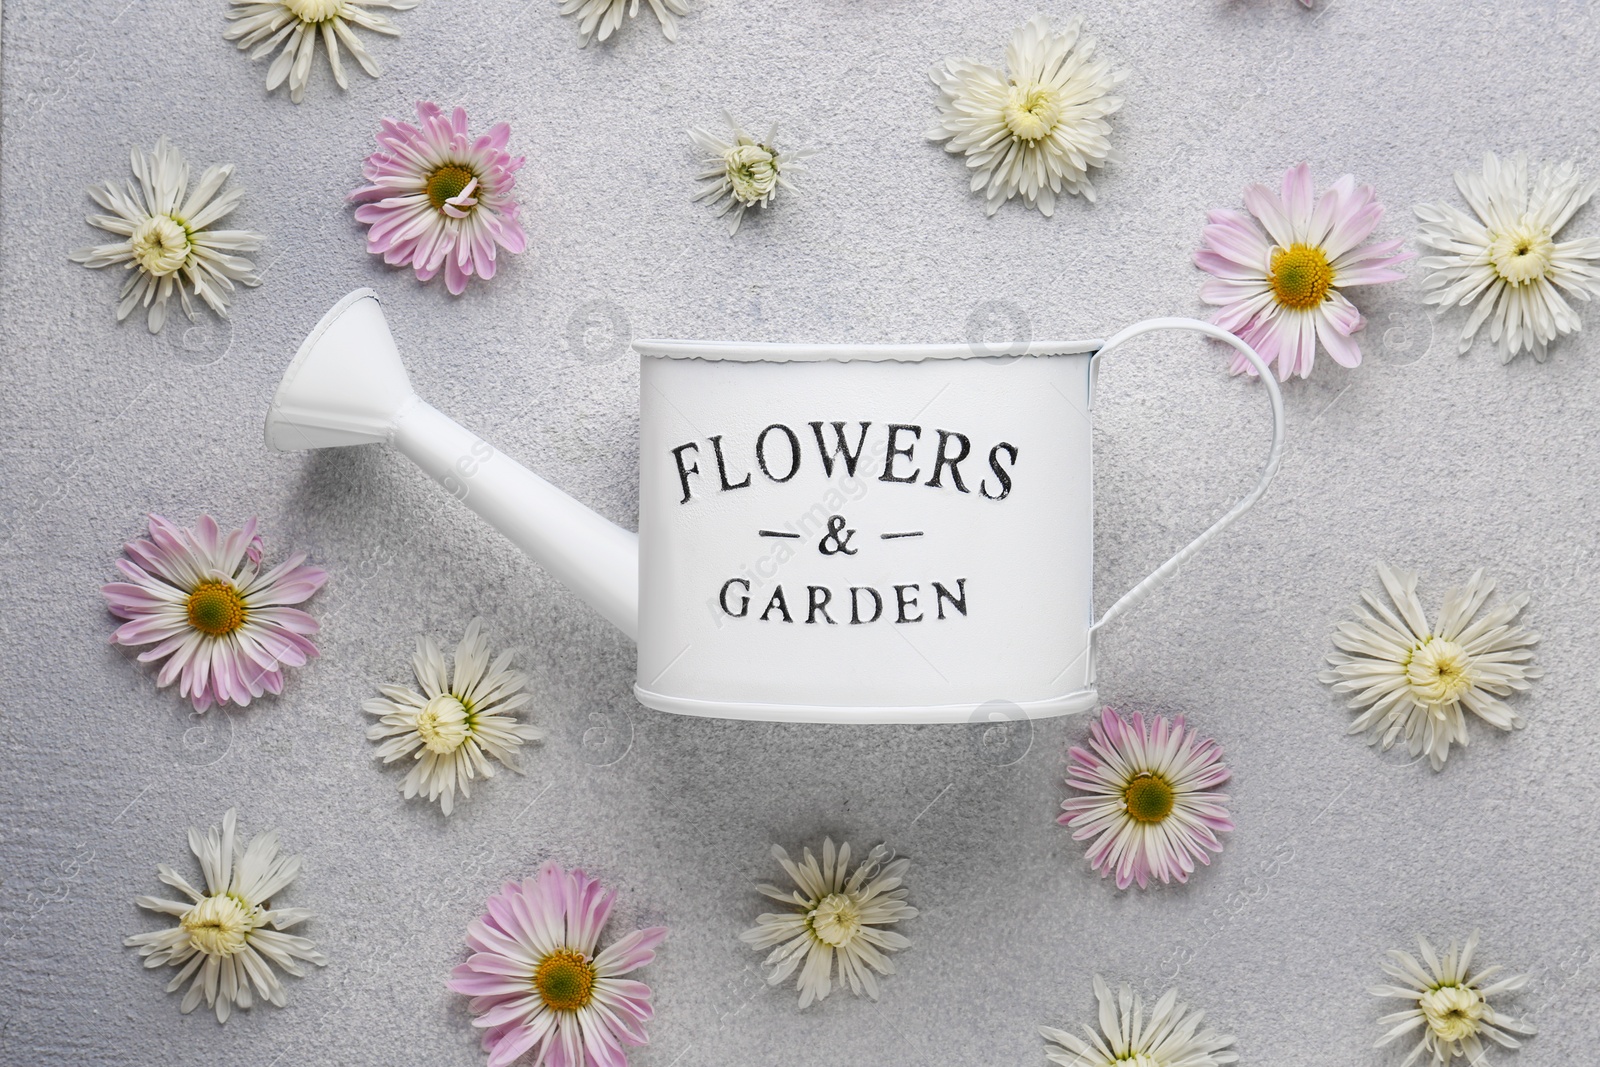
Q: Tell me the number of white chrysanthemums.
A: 12